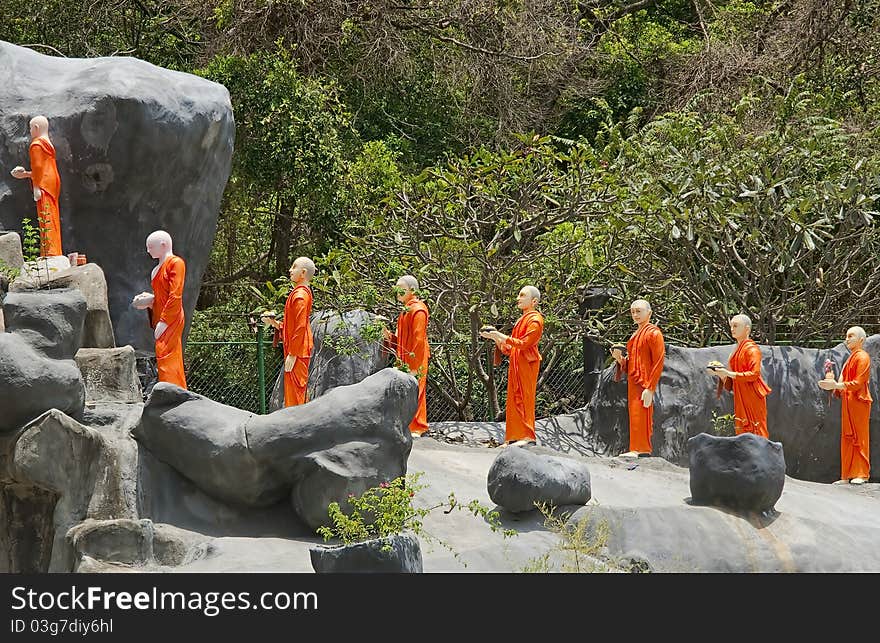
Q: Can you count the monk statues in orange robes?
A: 8